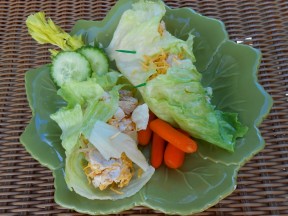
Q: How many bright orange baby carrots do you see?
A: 4